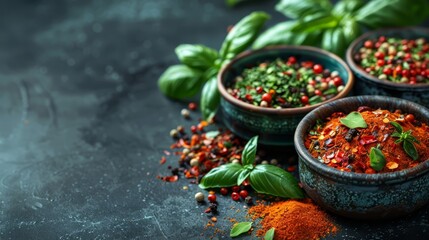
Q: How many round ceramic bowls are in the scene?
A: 3